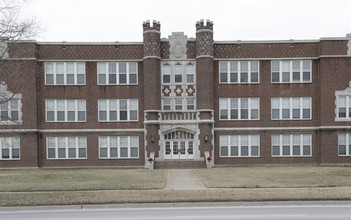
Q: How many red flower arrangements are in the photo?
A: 2